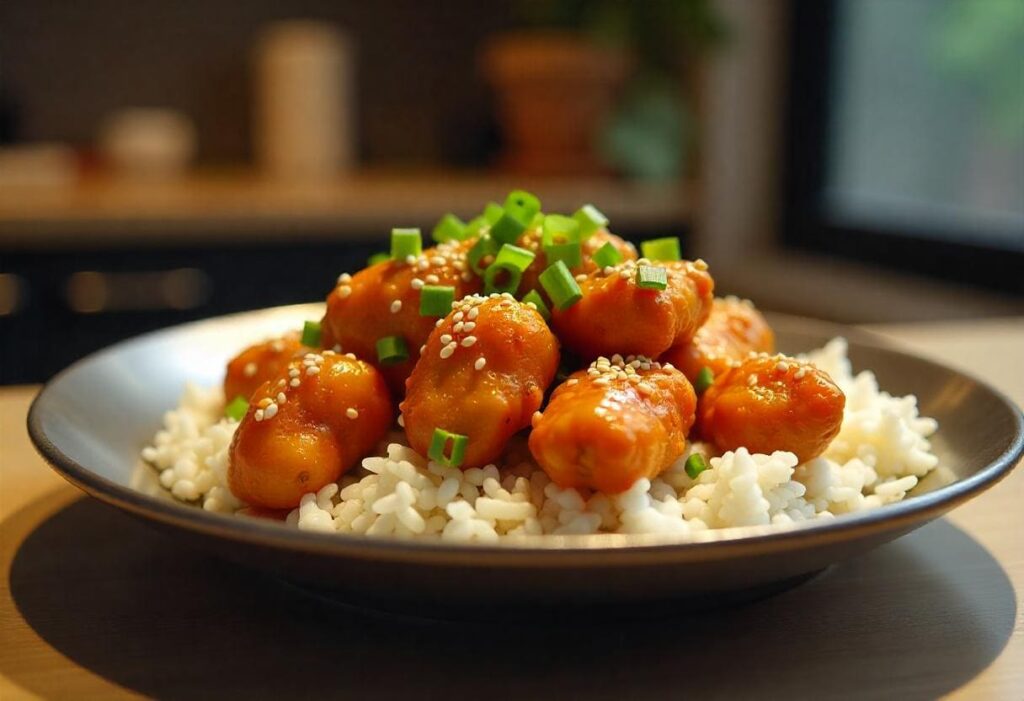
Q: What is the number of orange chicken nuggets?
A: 9